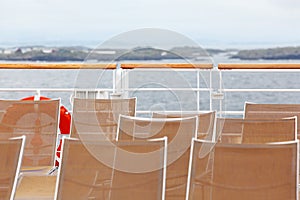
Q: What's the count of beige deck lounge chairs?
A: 9